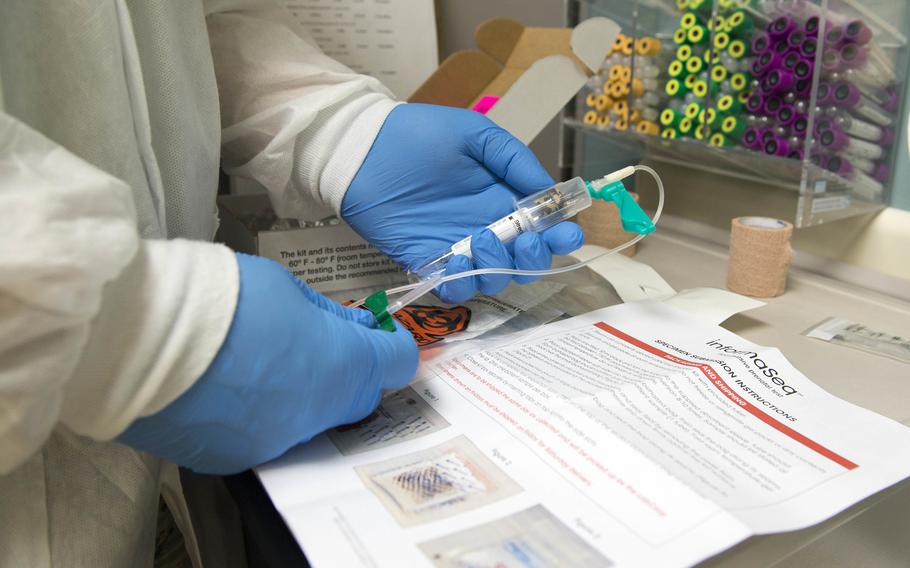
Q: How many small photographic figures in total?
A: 3